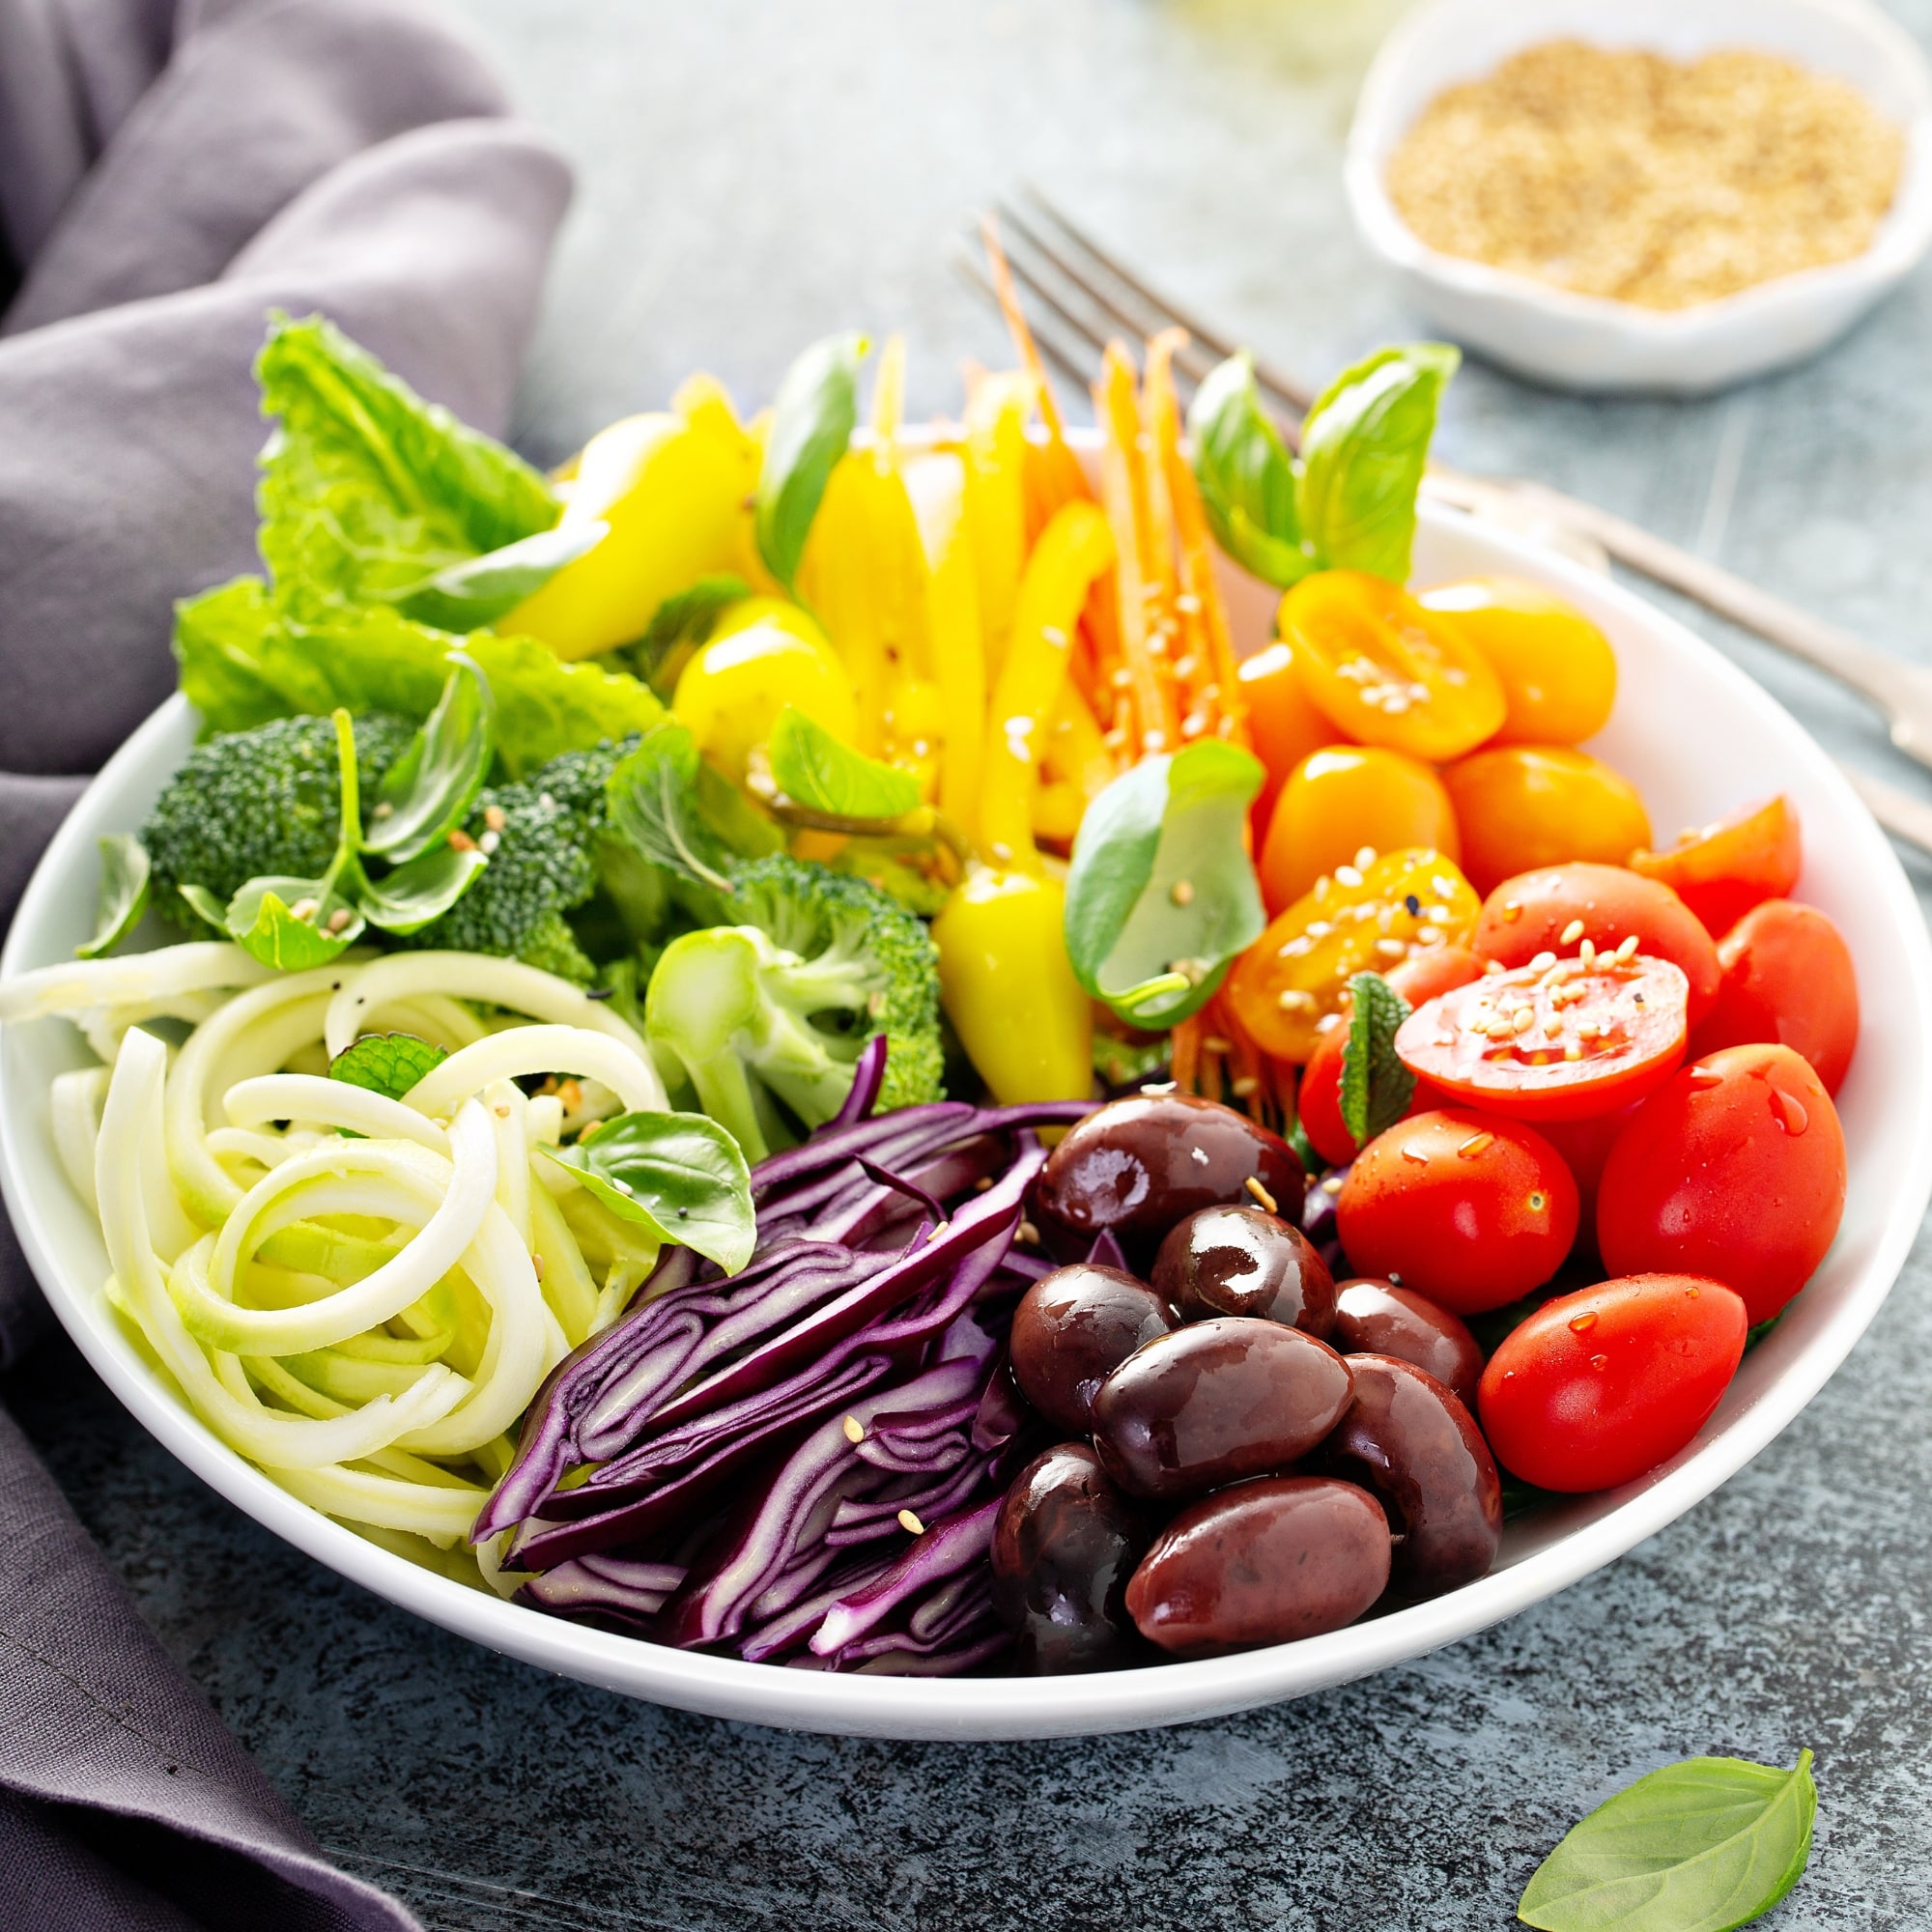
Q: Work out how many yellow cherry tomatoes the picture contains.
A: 6